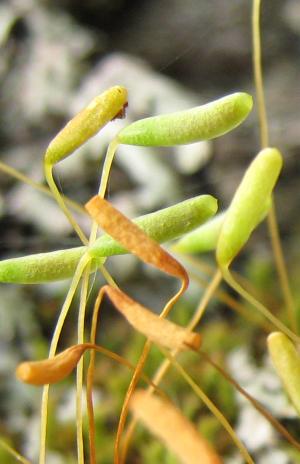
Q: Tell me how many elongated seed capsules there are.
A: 11